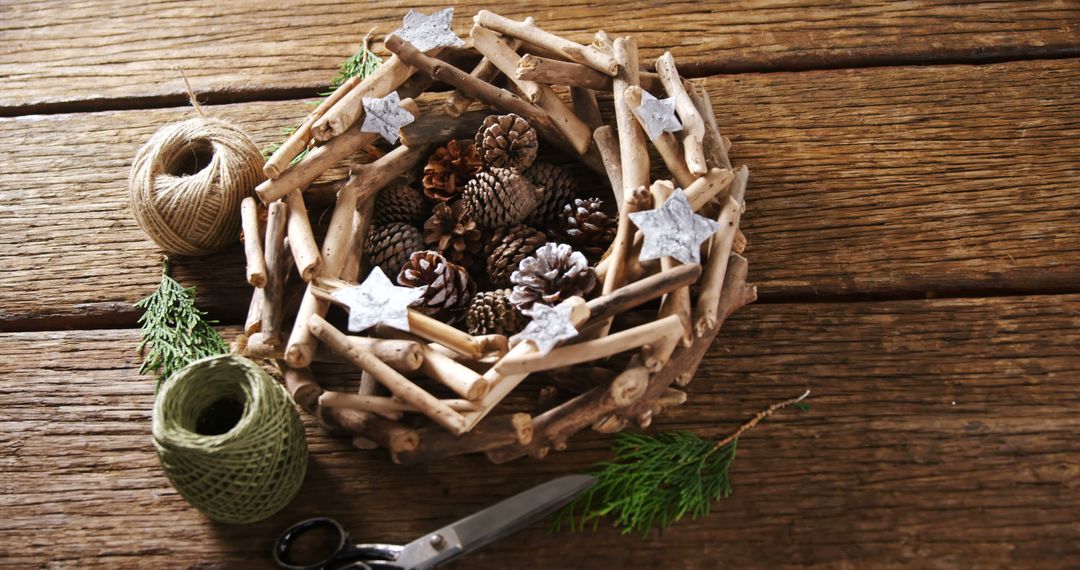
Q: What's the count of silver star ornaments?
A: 6